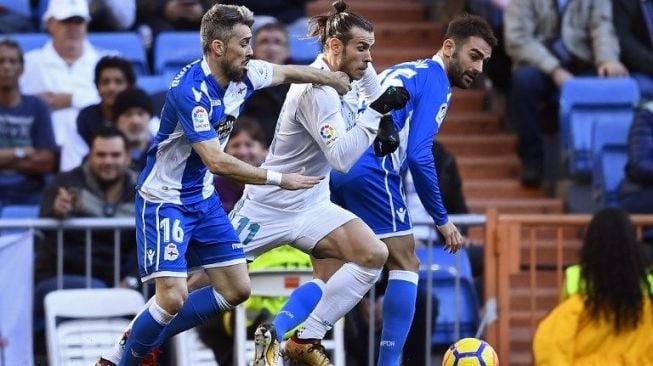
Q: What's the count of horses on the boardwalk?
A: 0